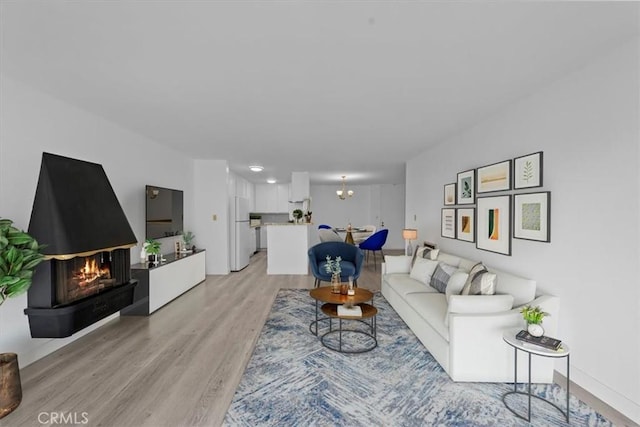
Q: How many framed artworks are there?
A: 8